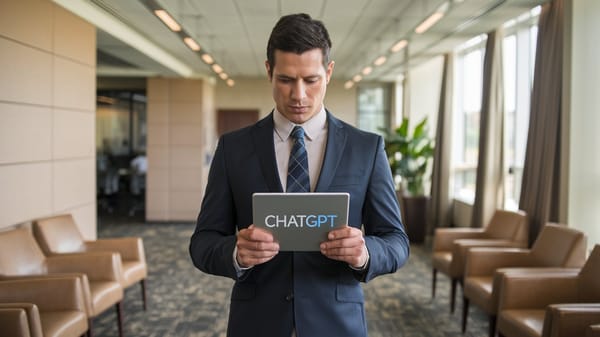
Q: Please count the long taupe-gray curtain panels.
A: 3